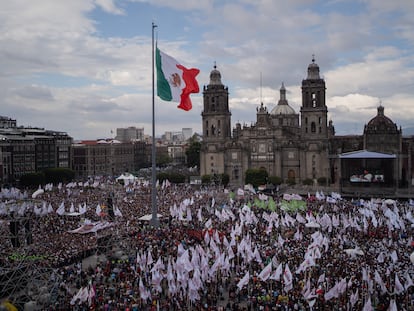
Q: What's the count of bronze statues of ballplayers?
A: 0